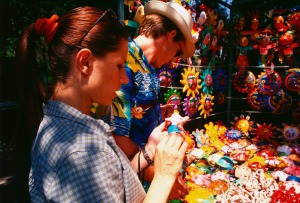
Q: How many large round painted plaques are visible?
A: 5